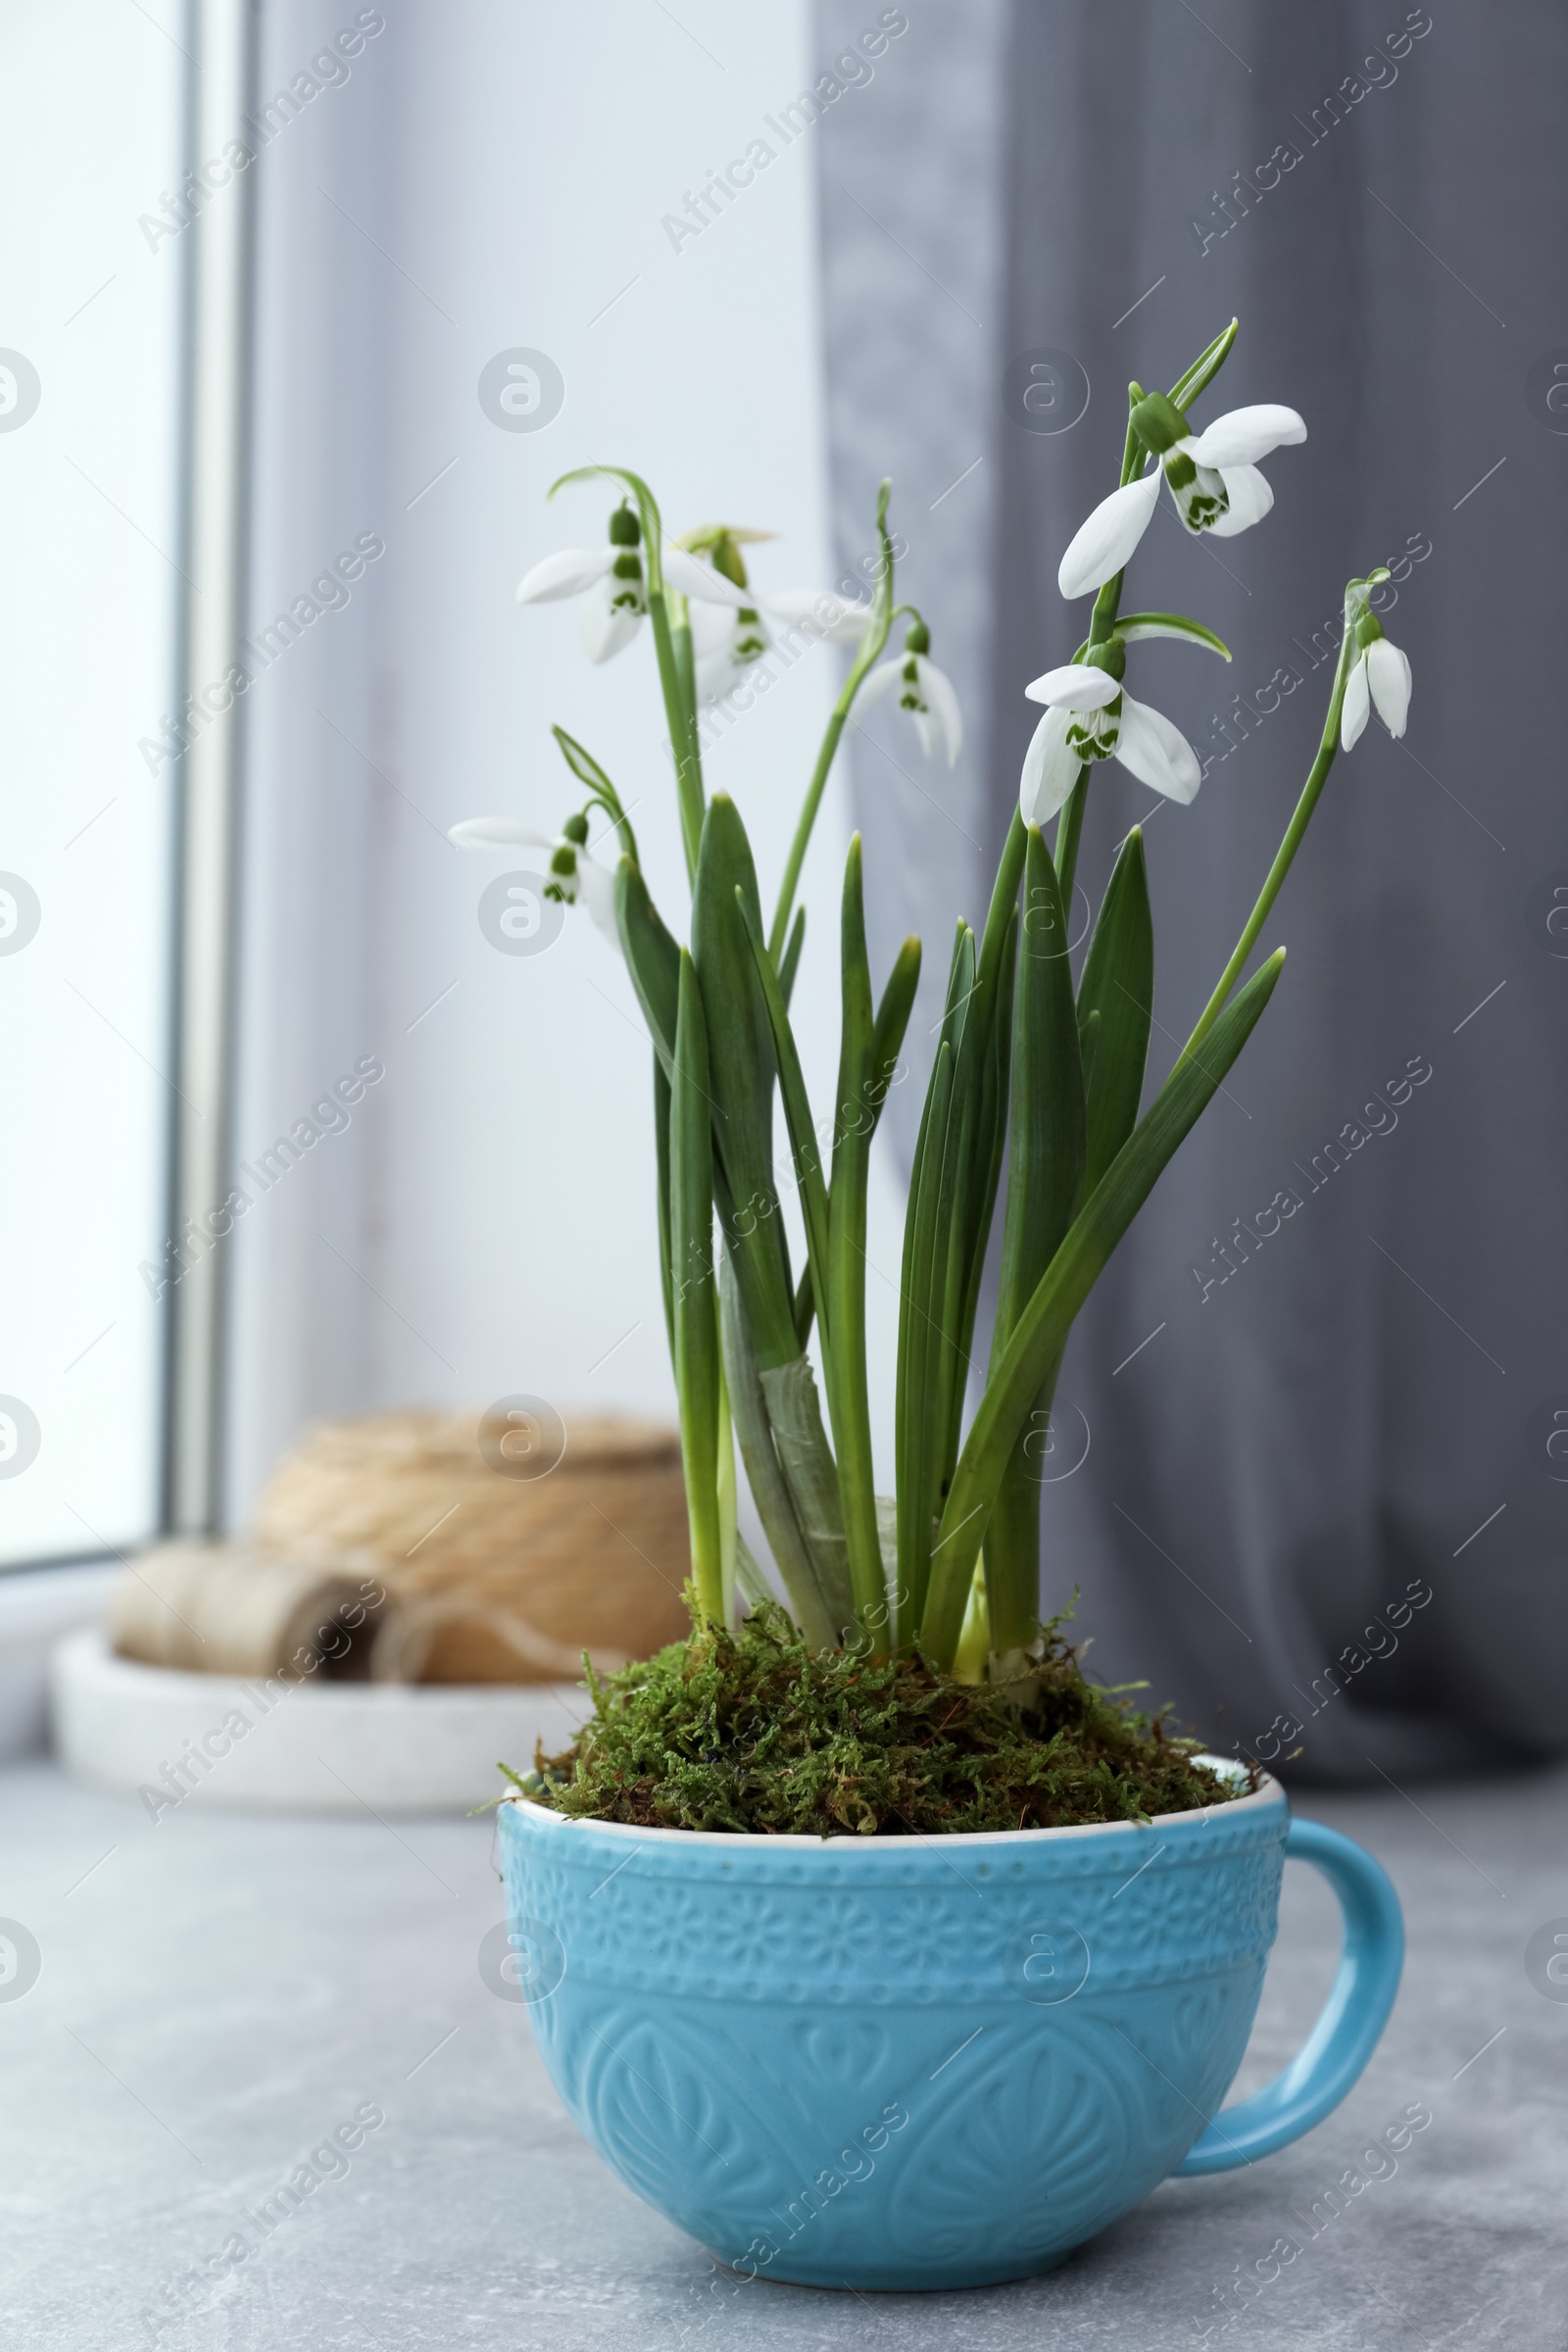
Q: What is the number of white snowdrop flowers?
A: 7